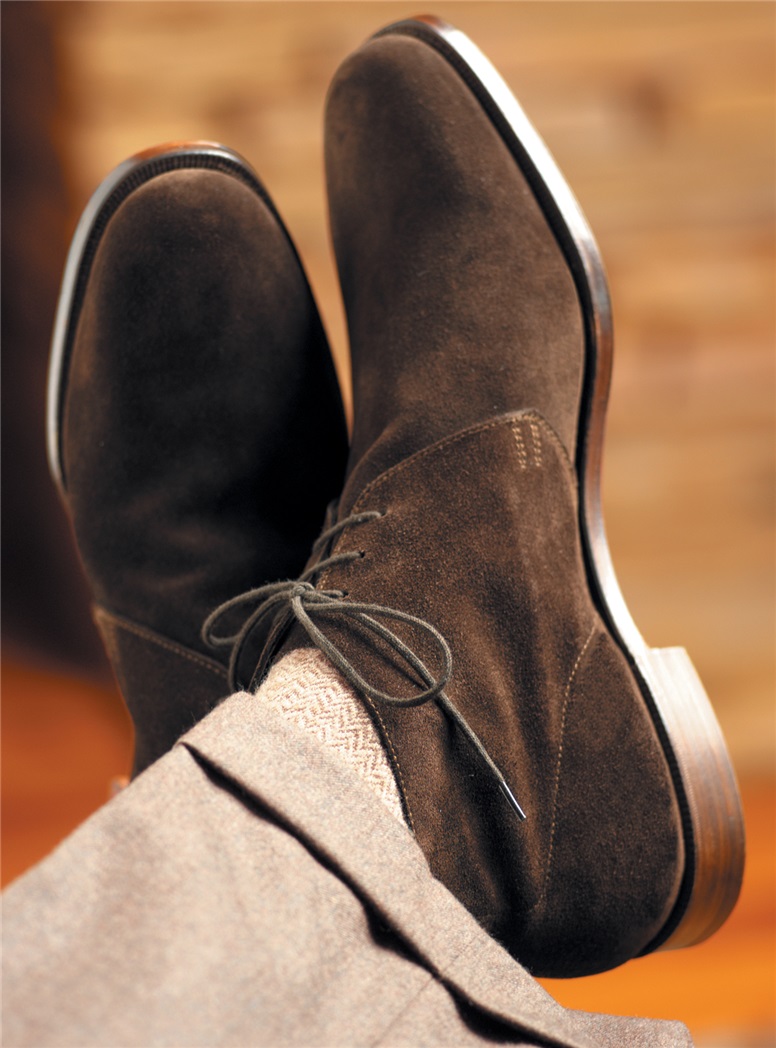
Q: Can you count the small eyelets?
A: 3